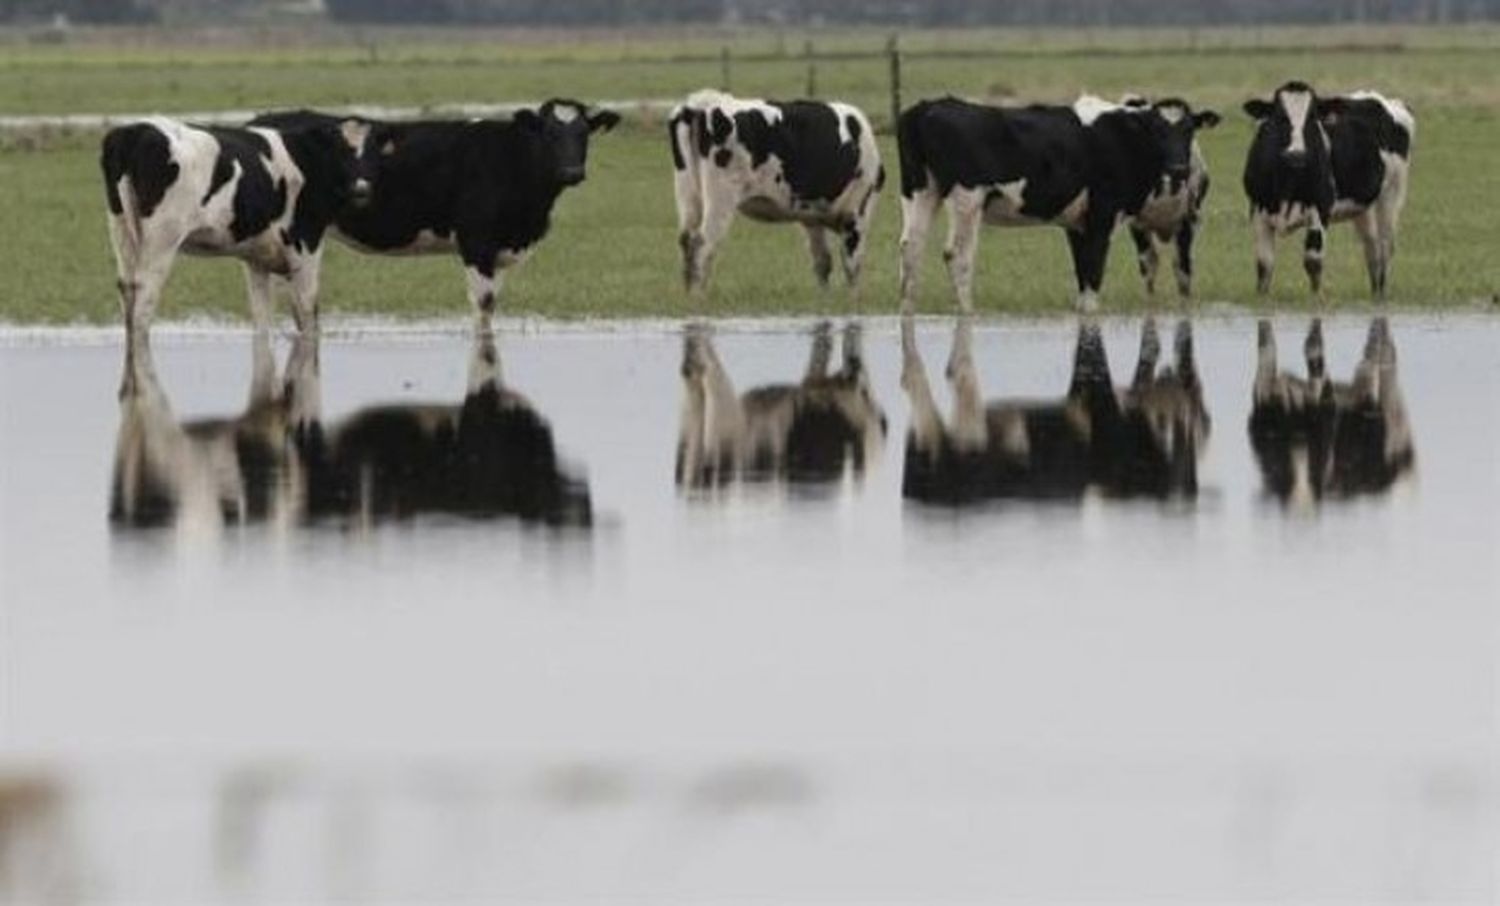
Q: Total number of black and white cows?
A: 6